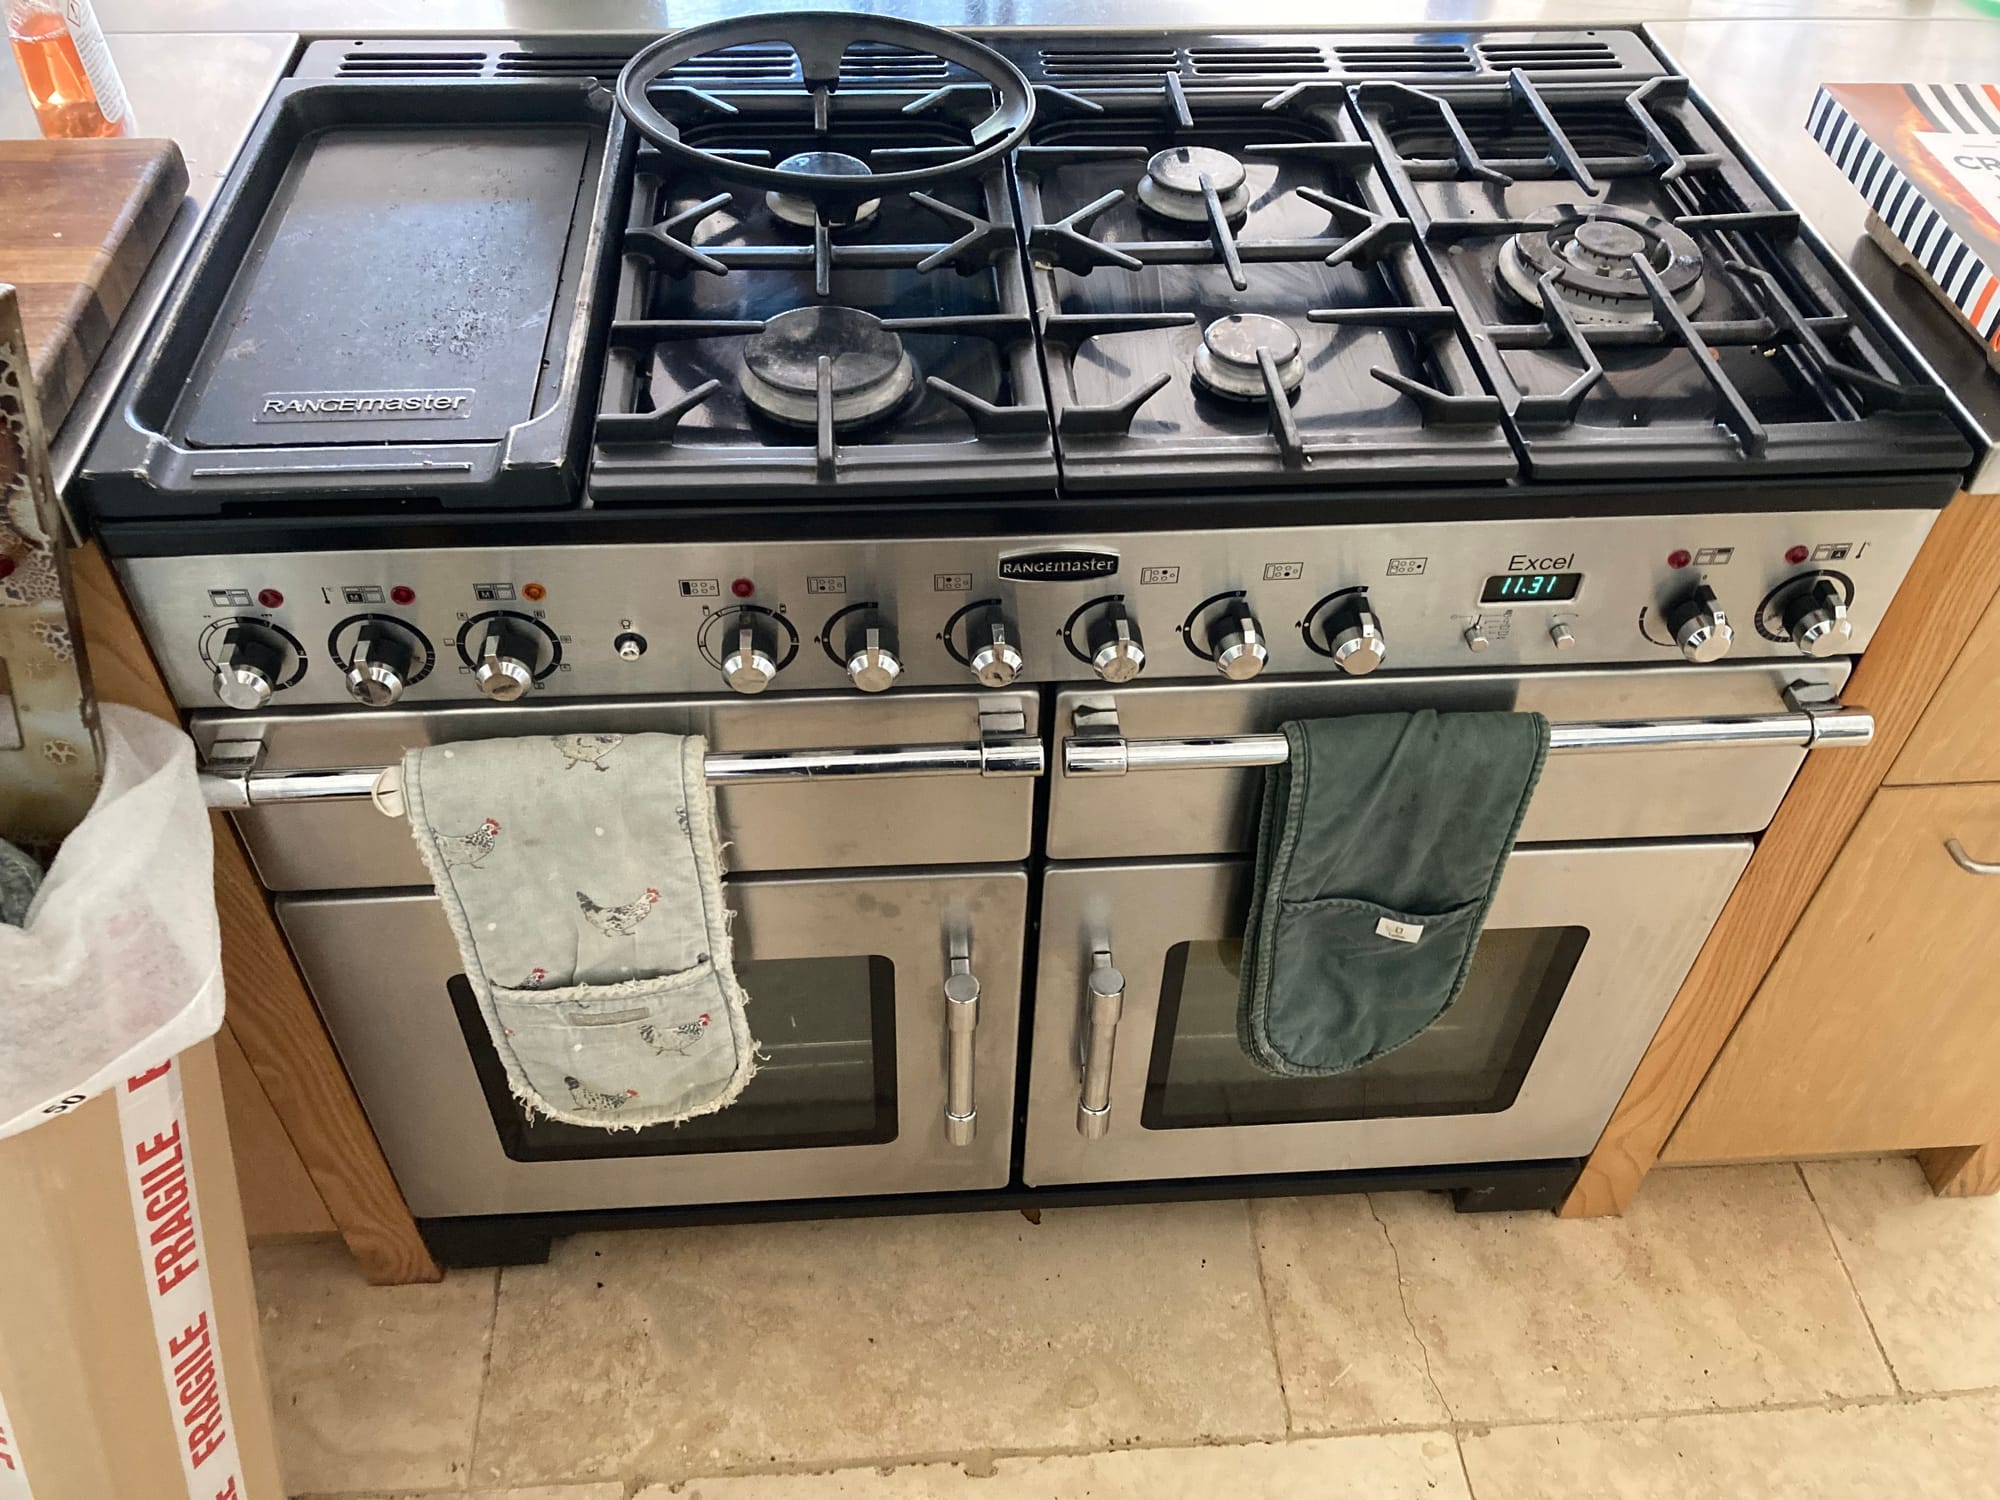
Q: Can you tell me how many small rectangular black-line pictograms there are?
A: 11